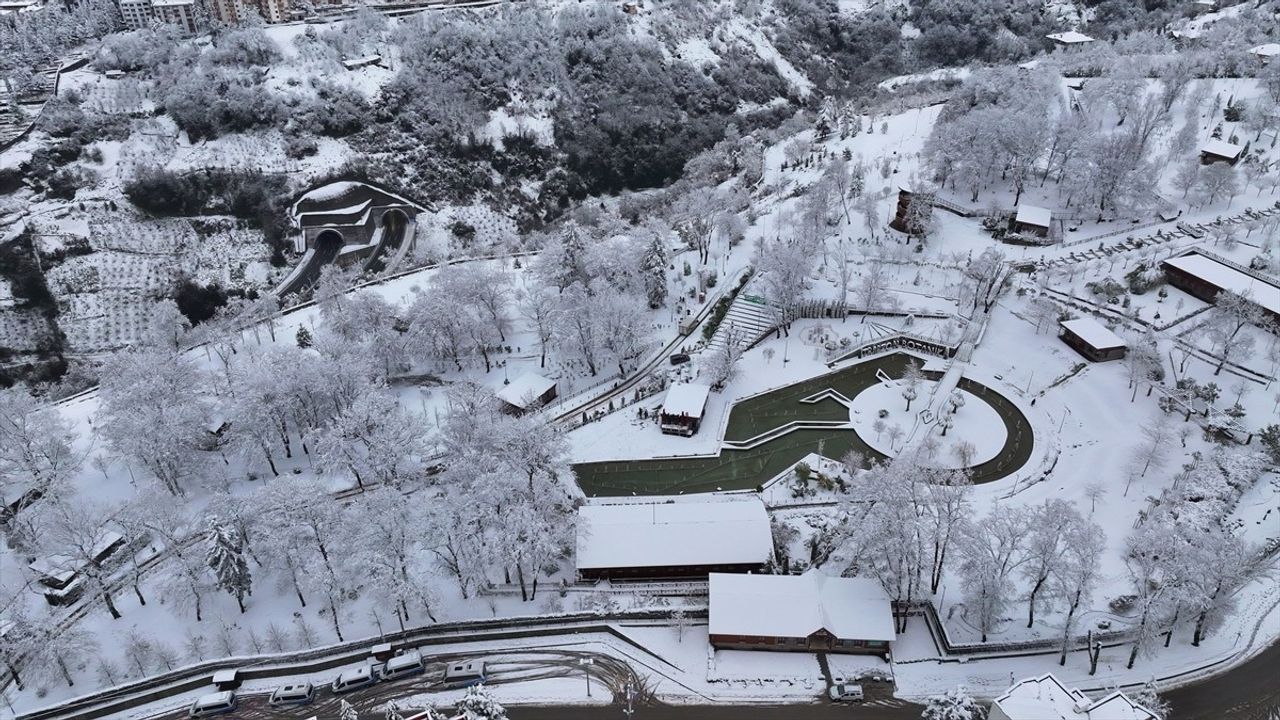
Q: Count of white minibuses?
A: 5